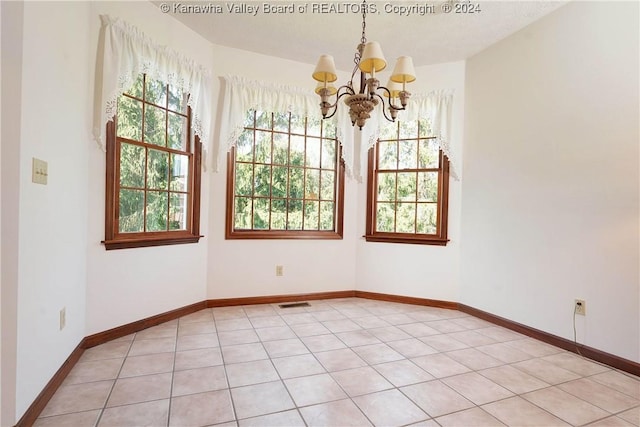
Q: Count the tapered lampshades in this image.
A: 5